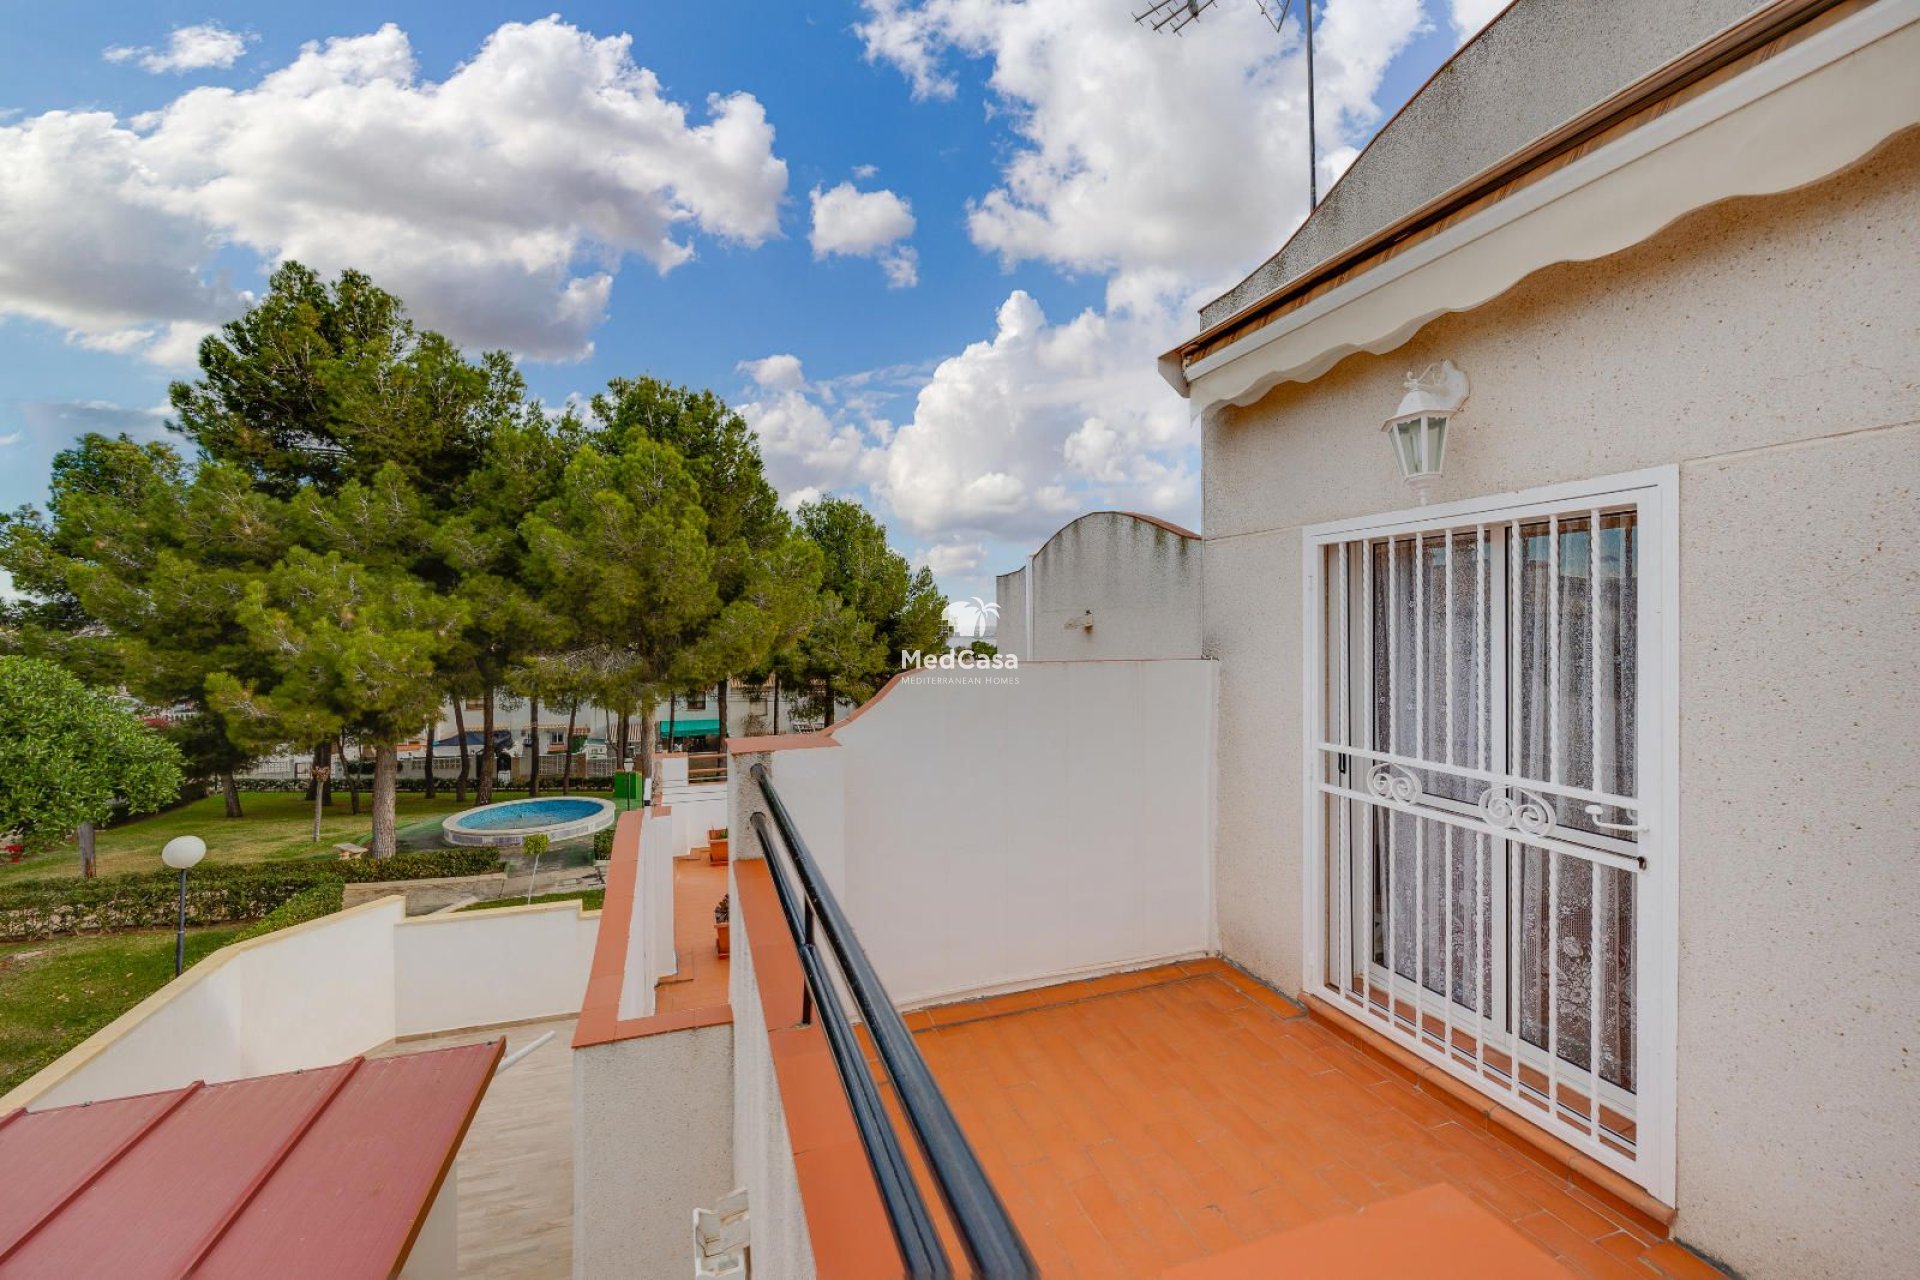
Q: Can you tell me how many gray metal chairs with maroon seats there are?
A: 0